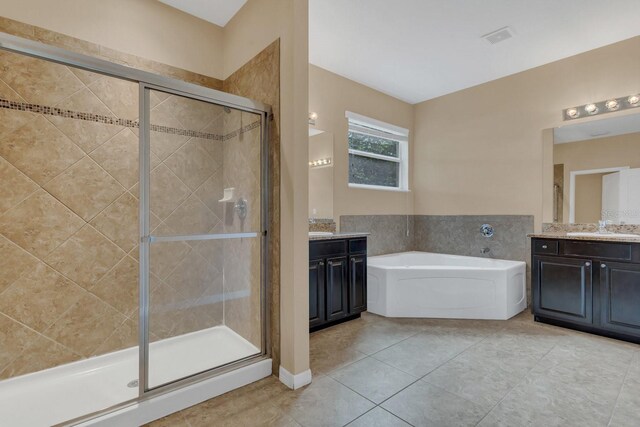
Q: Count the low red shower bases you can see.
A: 0